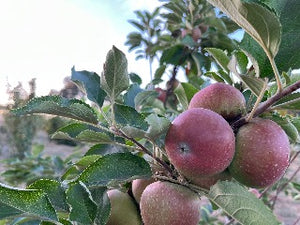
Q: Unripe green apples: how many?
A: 1